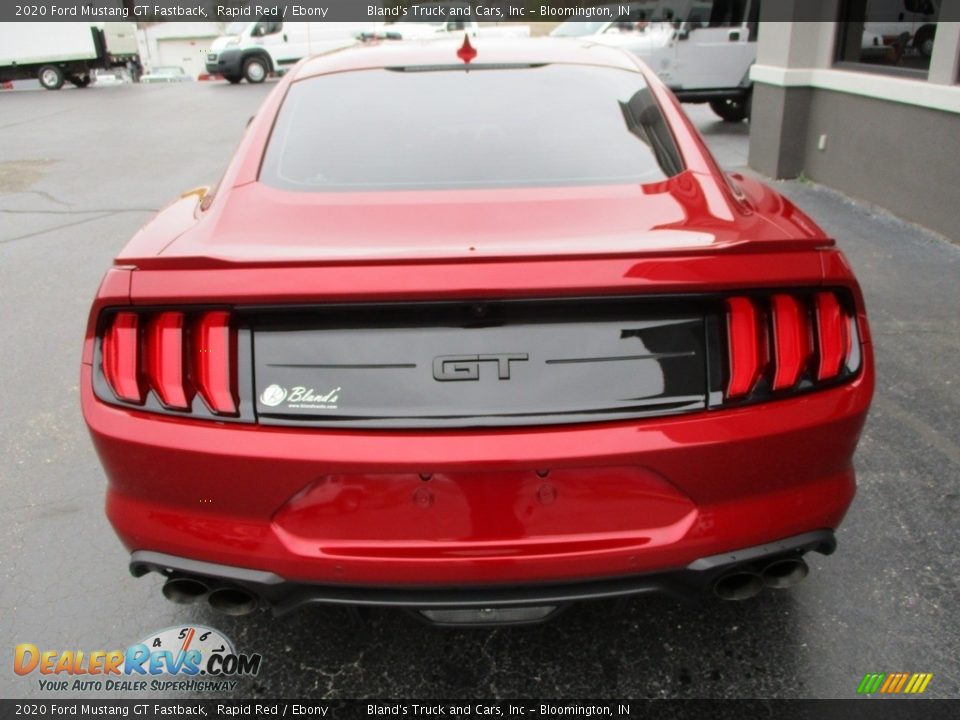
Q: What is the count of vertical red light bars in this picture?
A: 6